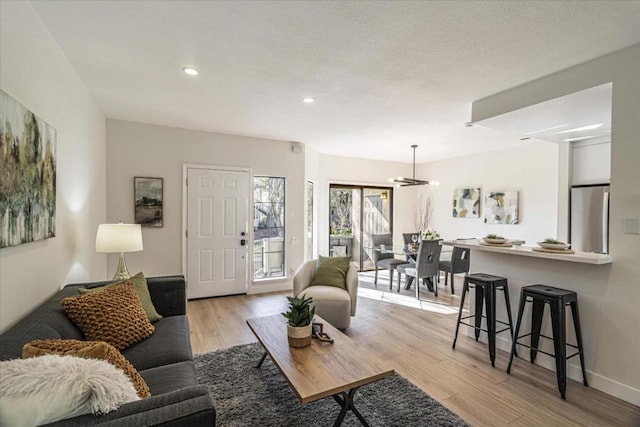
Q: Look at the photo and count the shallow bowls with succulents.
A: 2